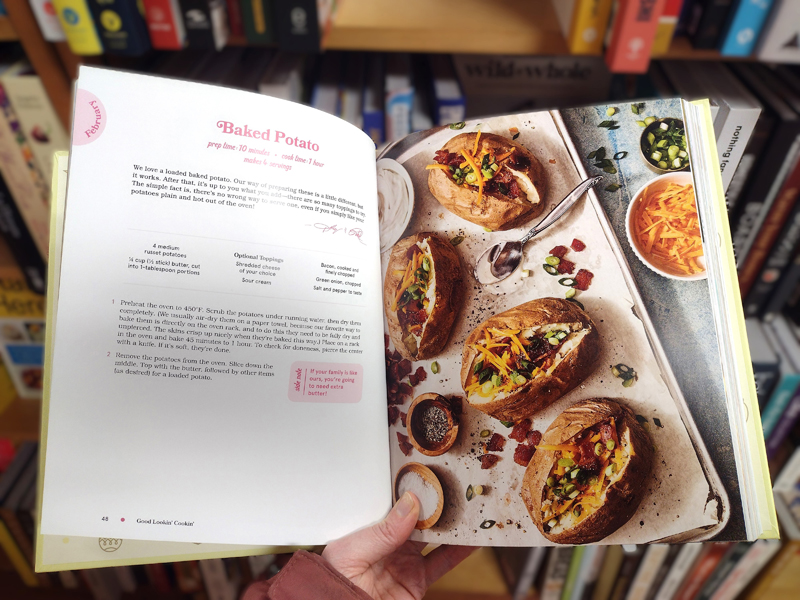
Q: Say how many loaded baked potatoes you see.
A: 4